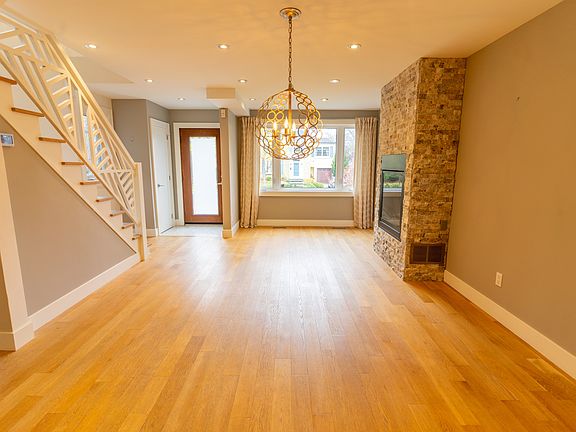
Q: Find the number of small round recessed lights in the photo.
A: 9